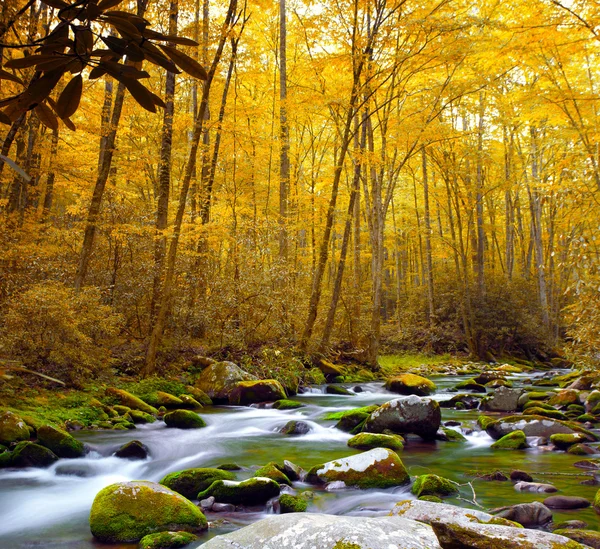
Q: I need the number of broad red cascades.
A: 0